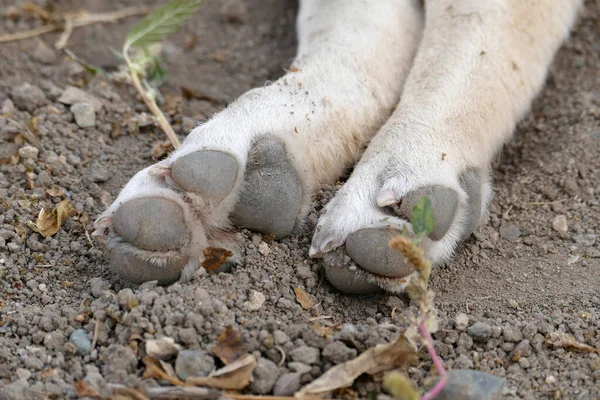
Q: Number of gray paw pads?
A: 8